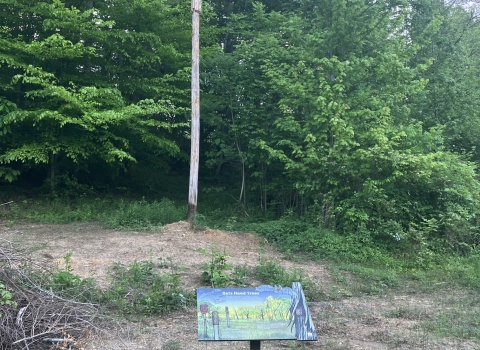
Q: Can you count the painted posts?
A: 3